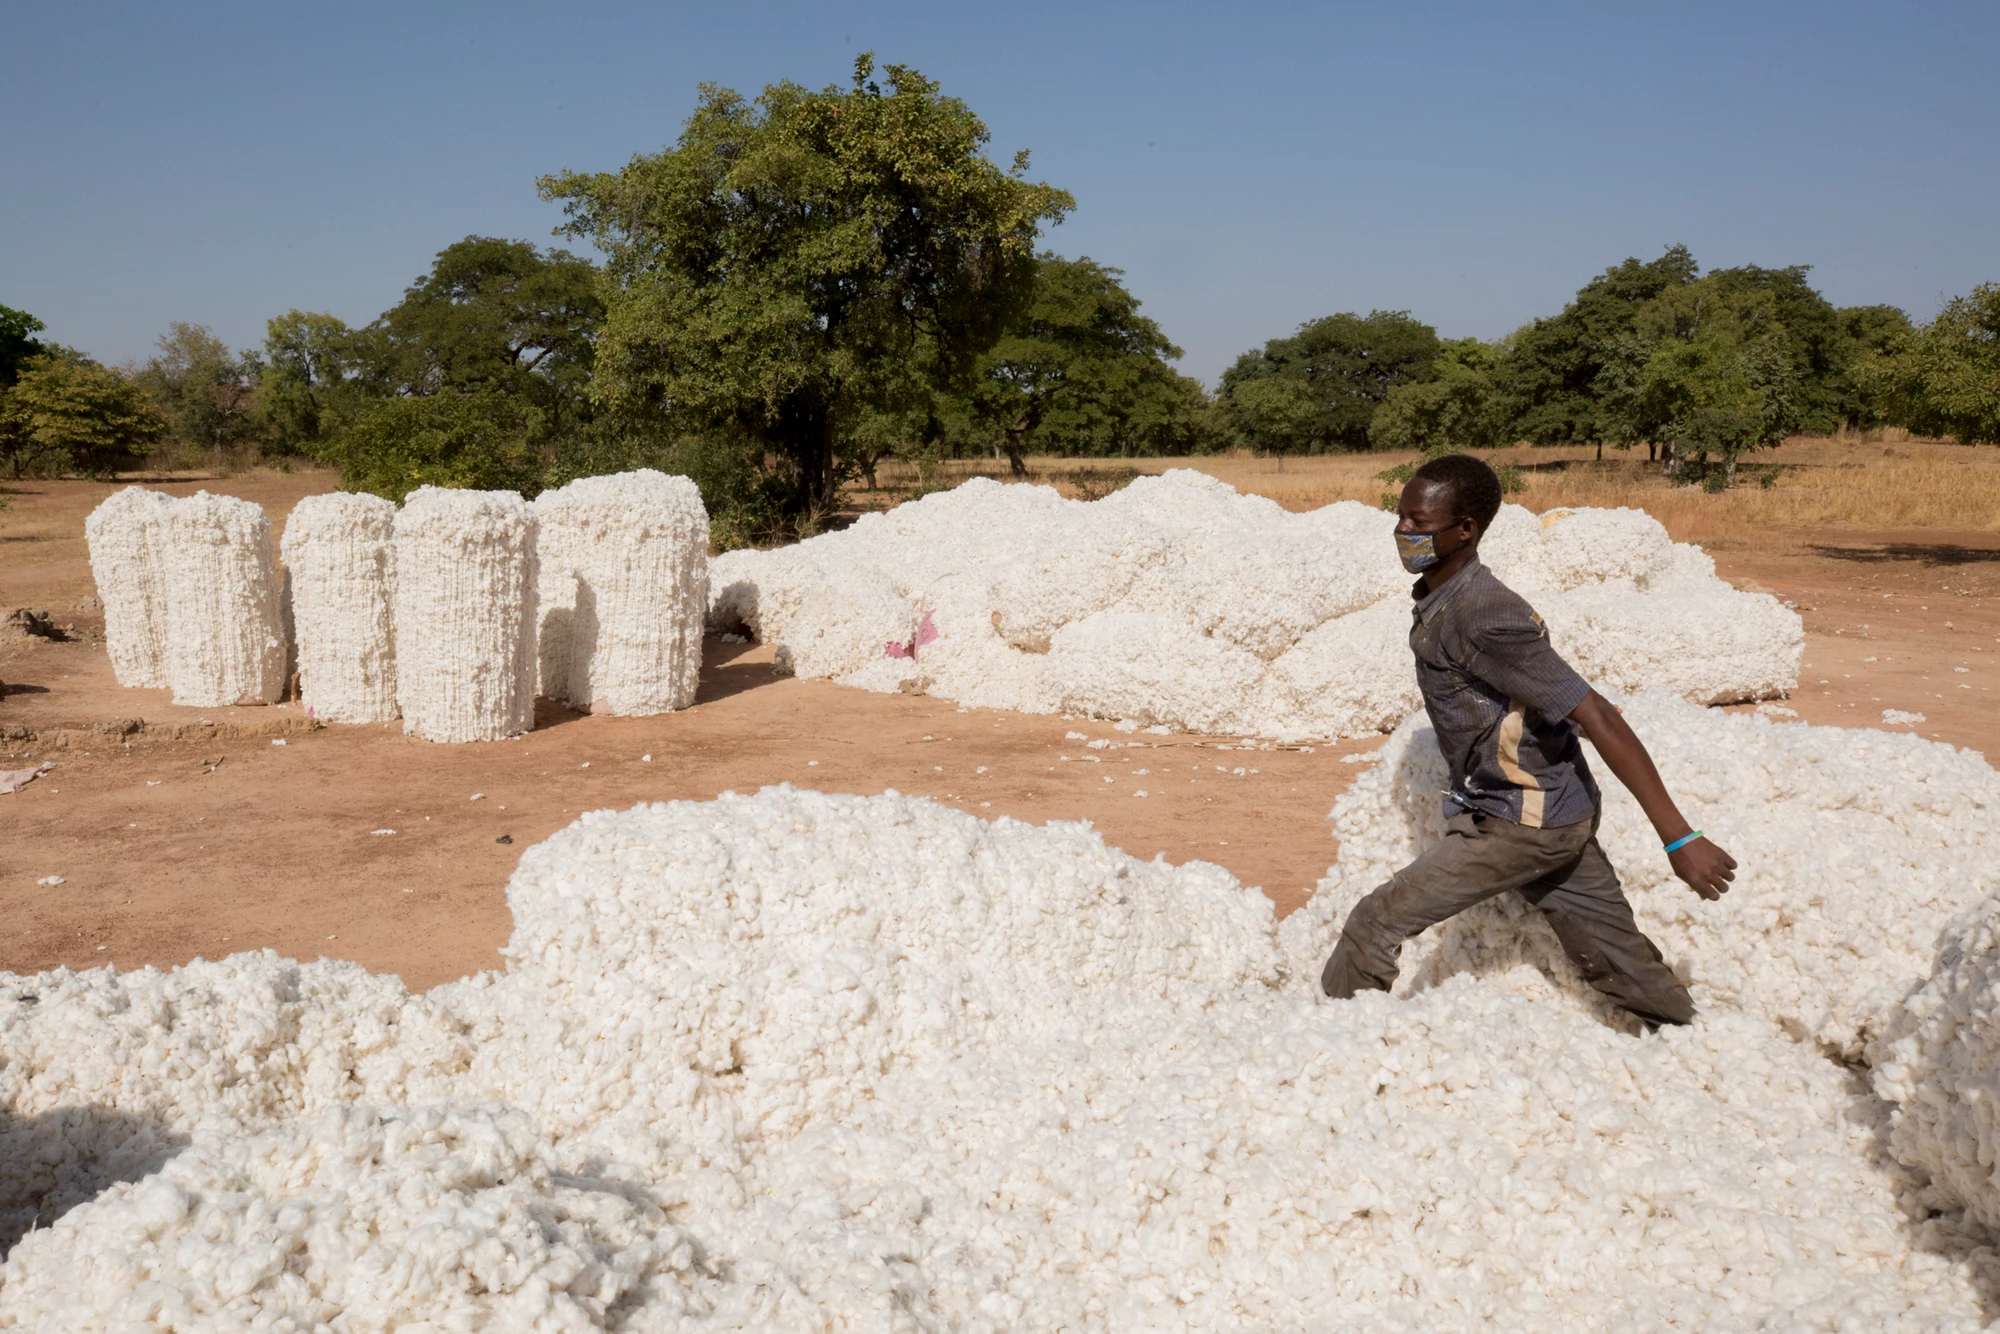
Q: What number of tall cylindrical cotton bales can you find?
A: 6